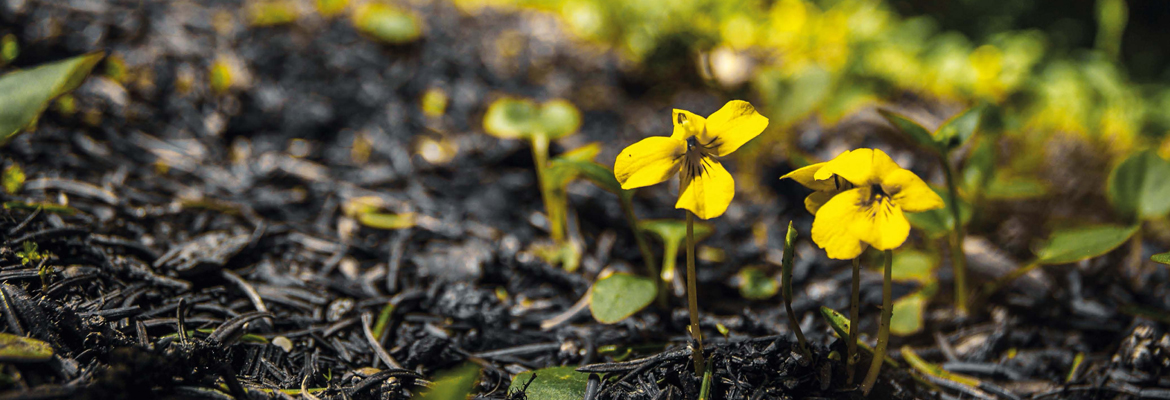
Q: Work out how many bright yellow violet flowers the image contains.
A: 3